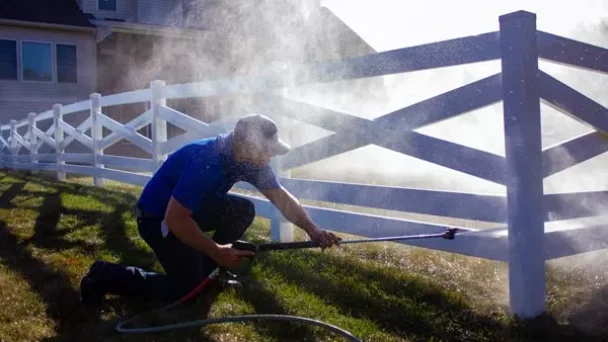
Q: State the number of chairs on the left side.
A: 0